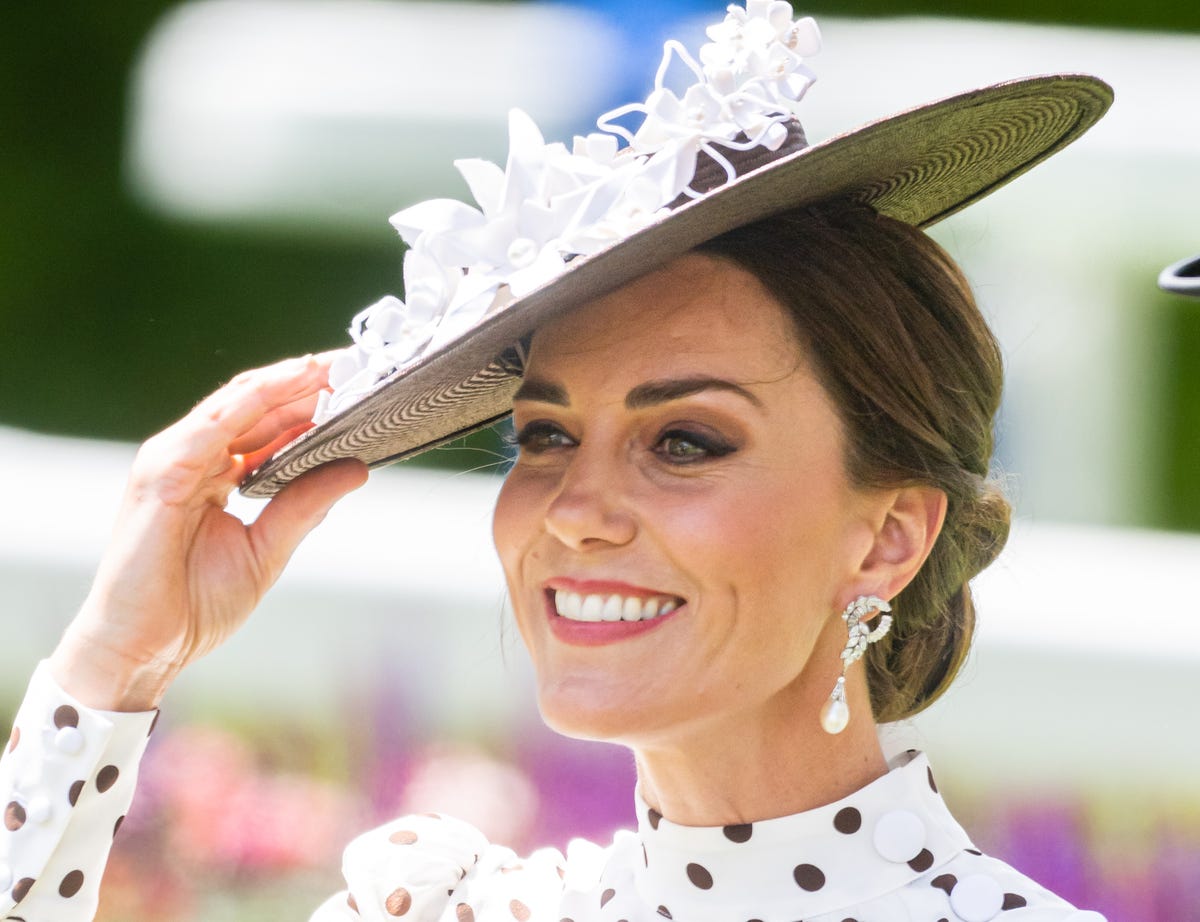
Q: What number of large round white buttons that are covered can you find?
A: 2